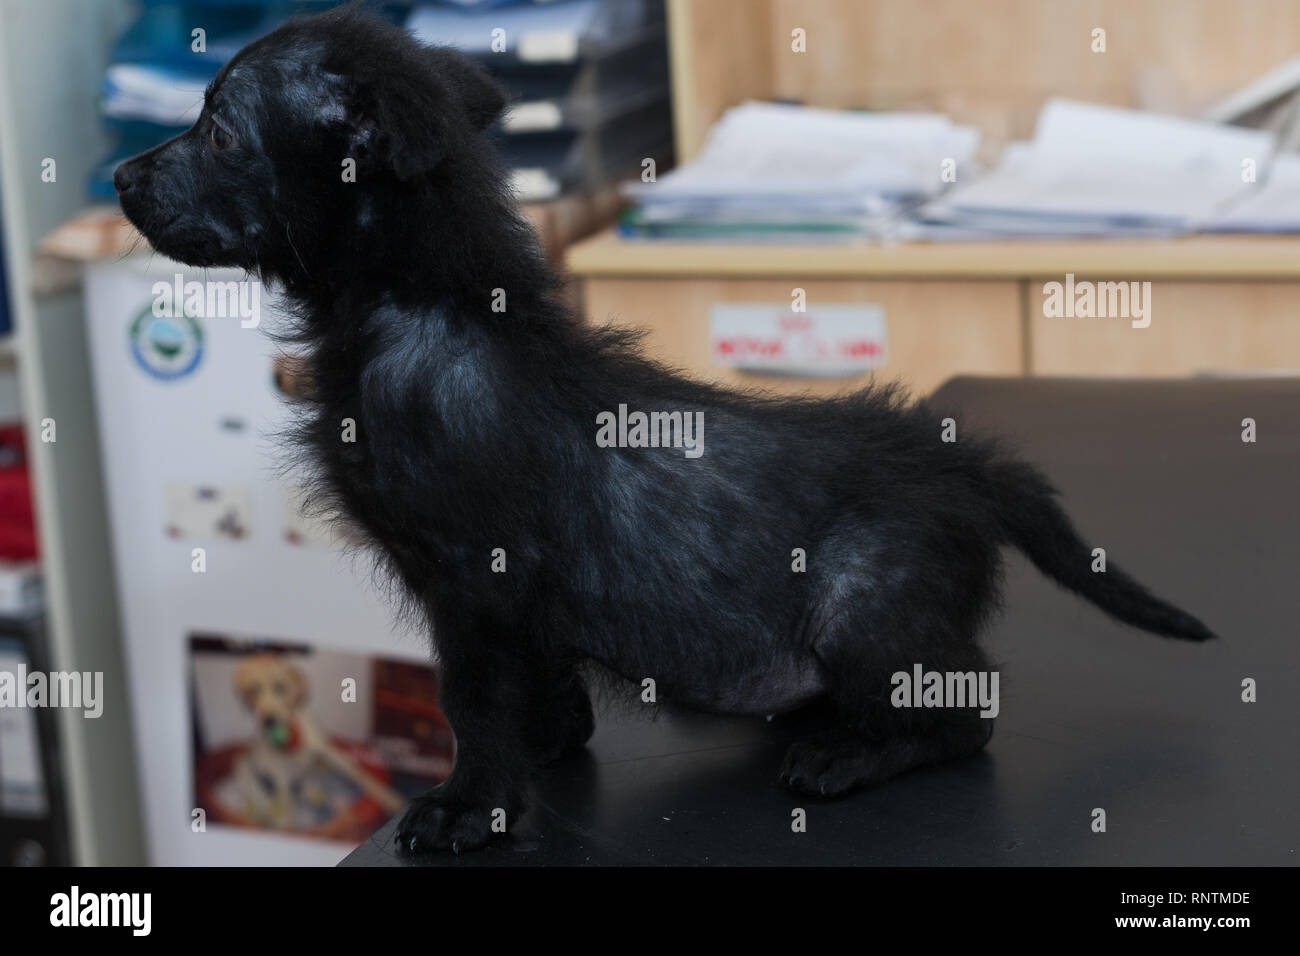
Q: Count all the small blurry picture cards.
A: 2